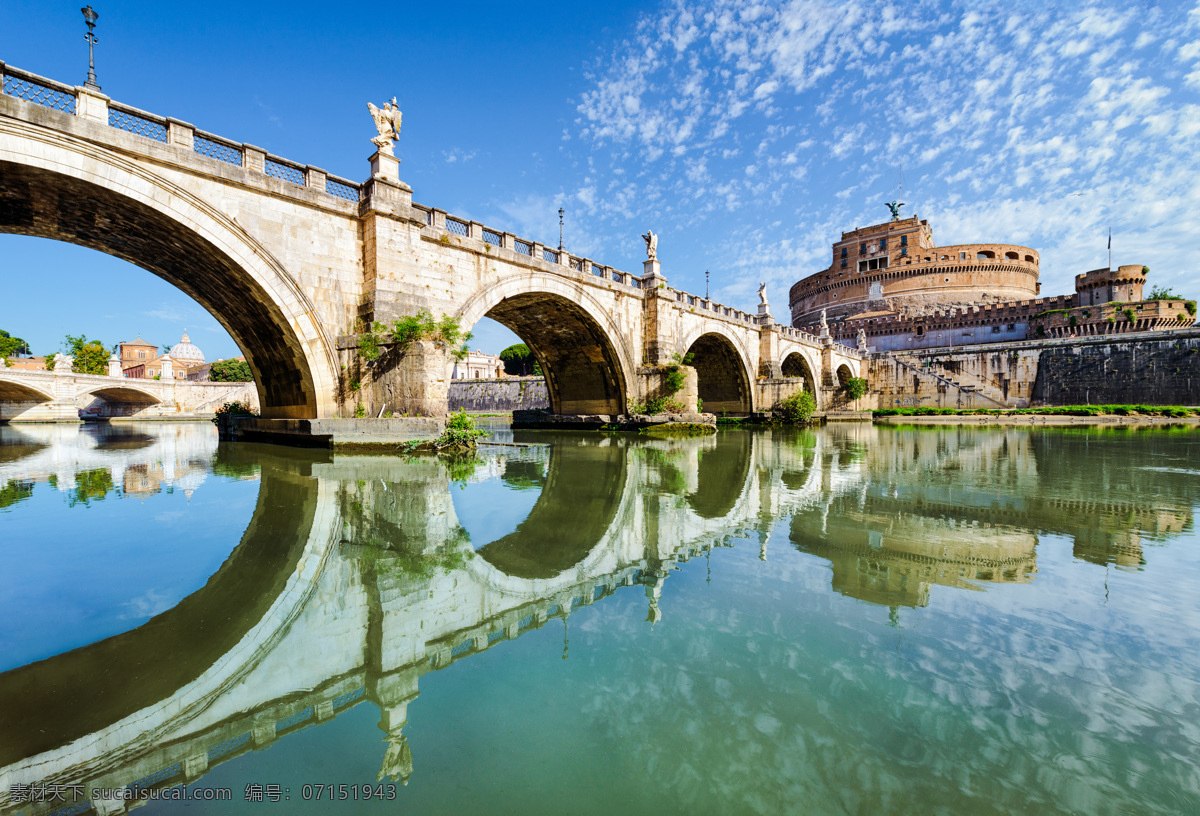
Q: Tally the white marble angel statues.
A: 5